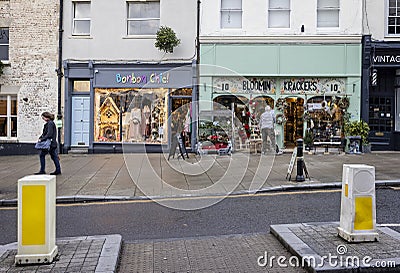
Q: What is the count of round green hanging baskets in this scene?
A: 1